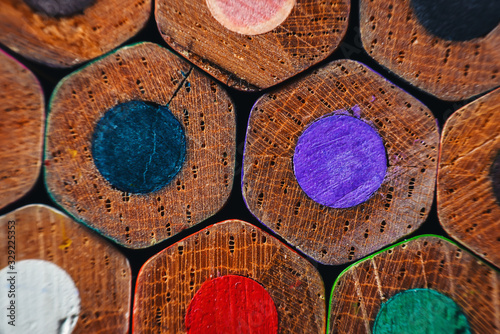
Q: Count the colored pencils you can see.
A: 10